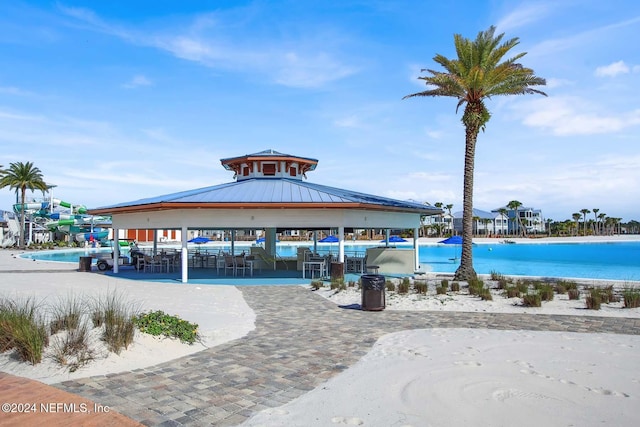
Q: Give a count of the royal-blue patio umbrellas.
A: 5